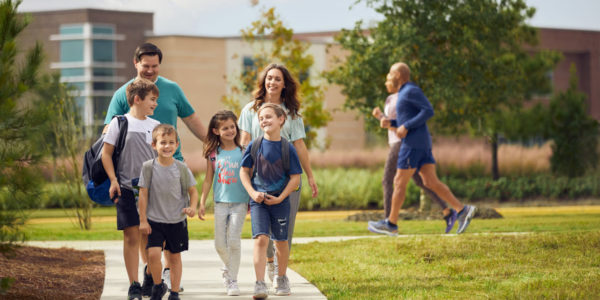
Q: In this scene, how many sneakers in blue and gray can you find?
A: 2